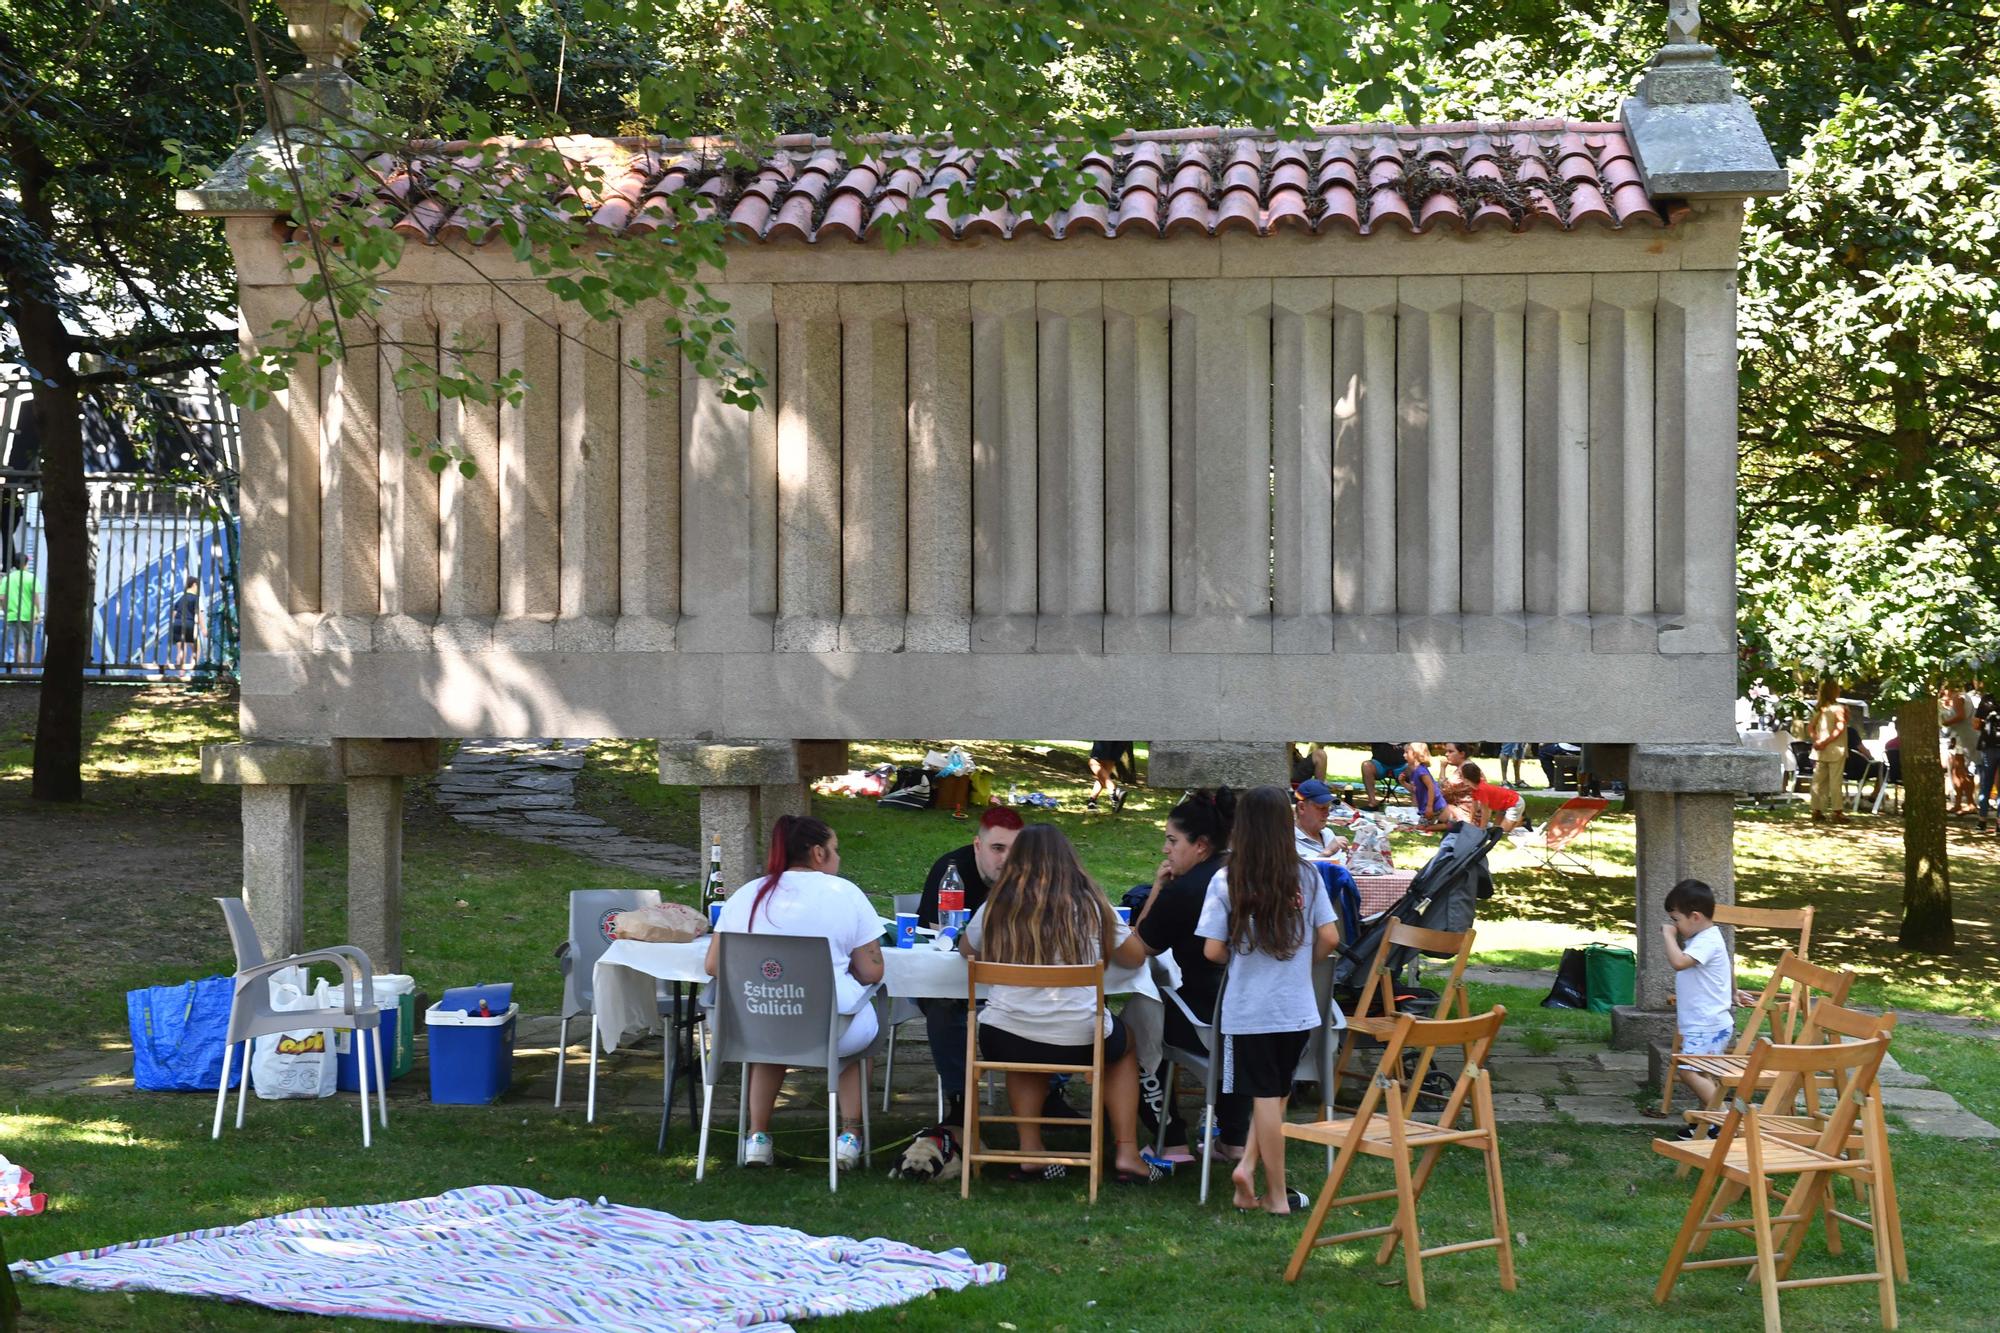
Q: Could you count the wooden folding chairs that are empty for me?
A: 6